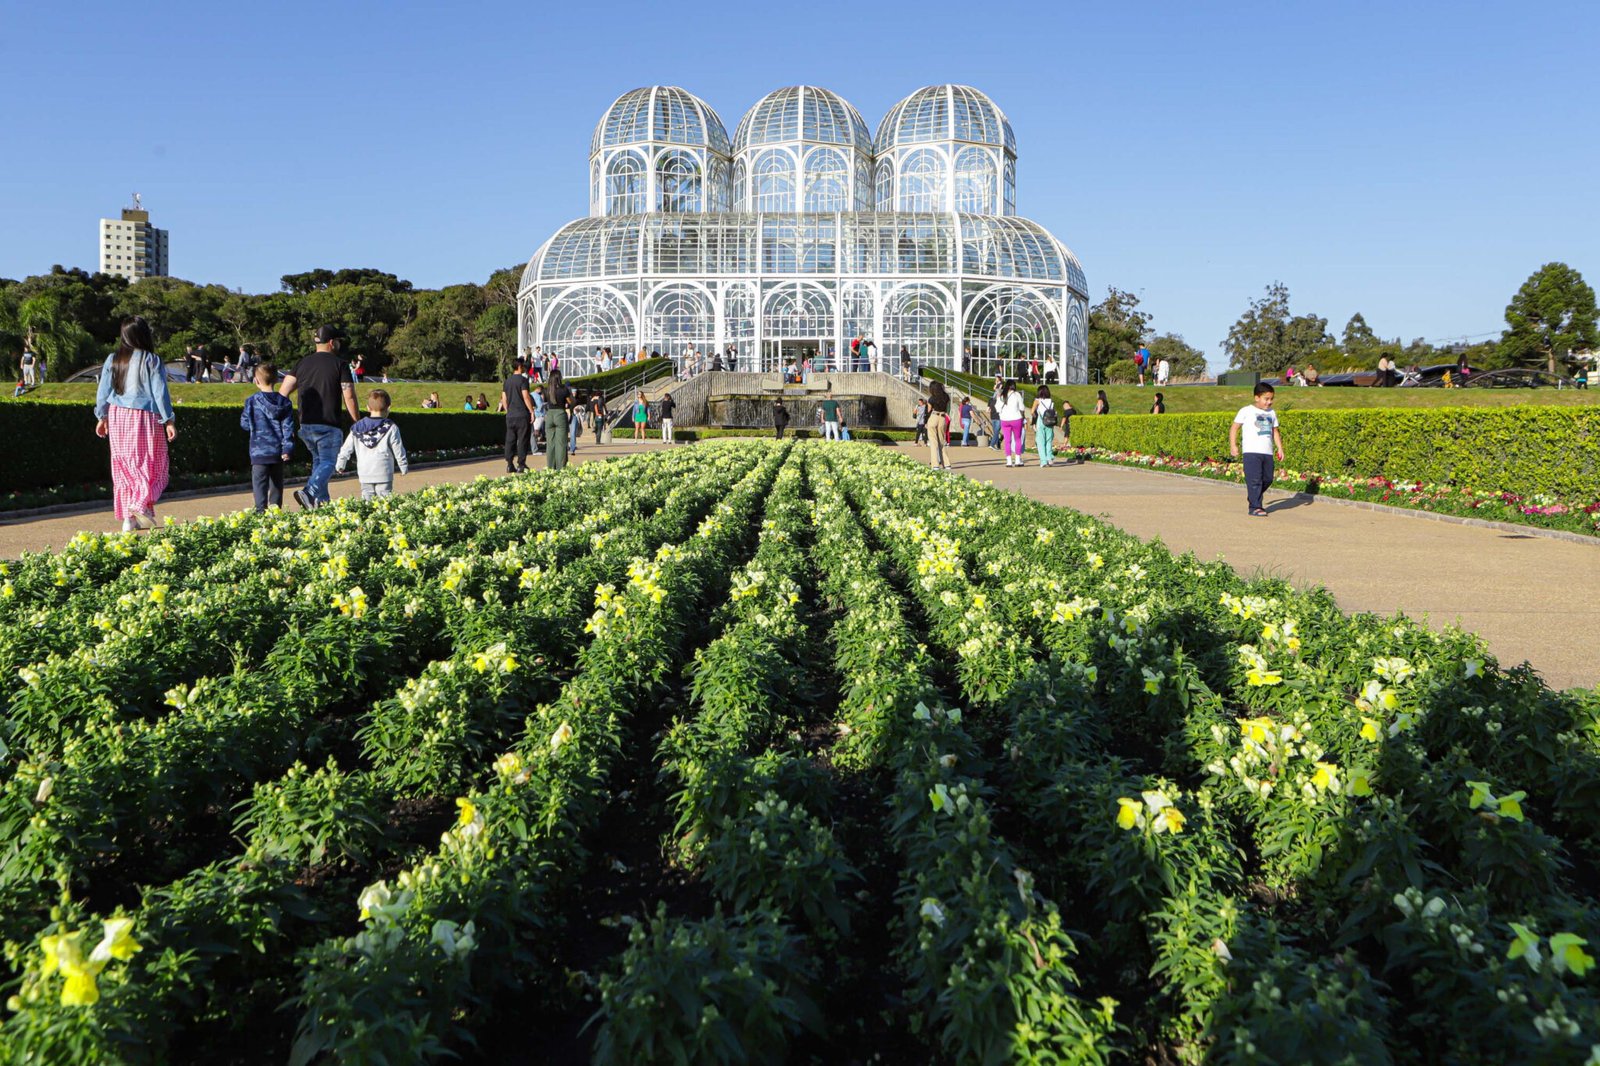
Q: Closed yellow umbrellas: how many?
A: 0